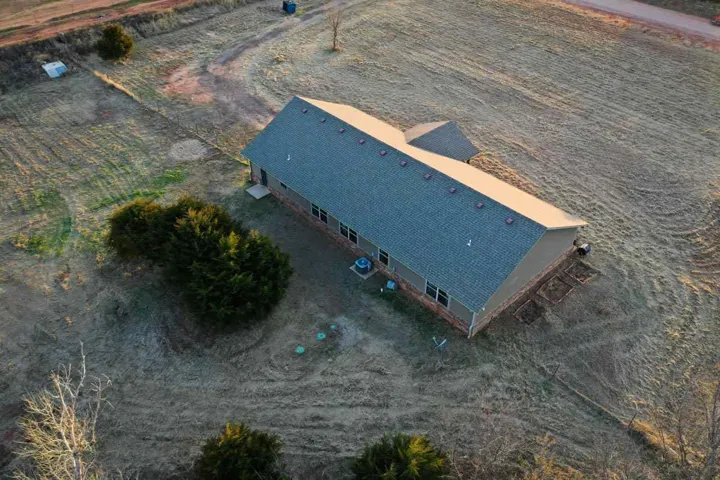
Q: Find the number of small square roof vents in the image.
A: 10